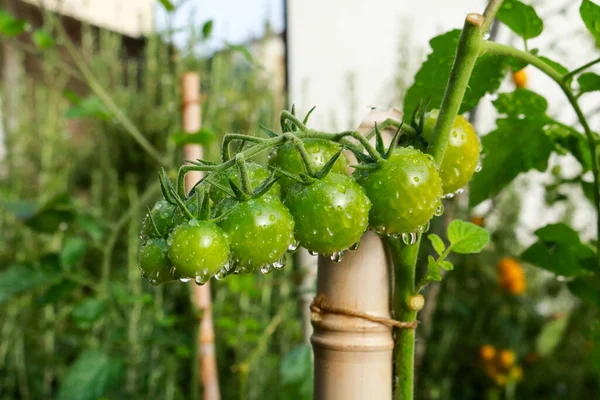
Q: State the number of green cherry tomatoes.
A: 9